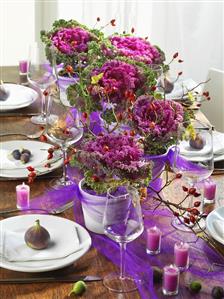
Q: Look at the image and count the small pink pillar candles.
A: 6